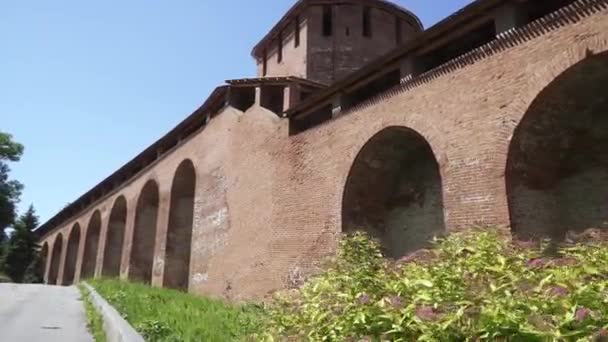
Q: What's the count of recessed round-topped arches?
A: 9